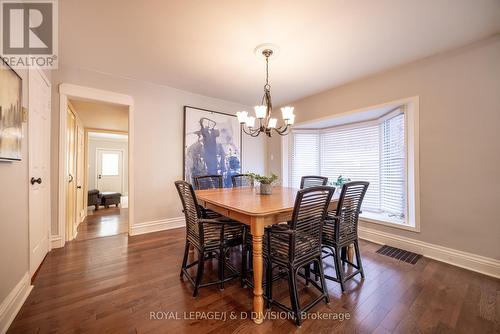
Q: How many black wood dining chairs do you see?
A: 6